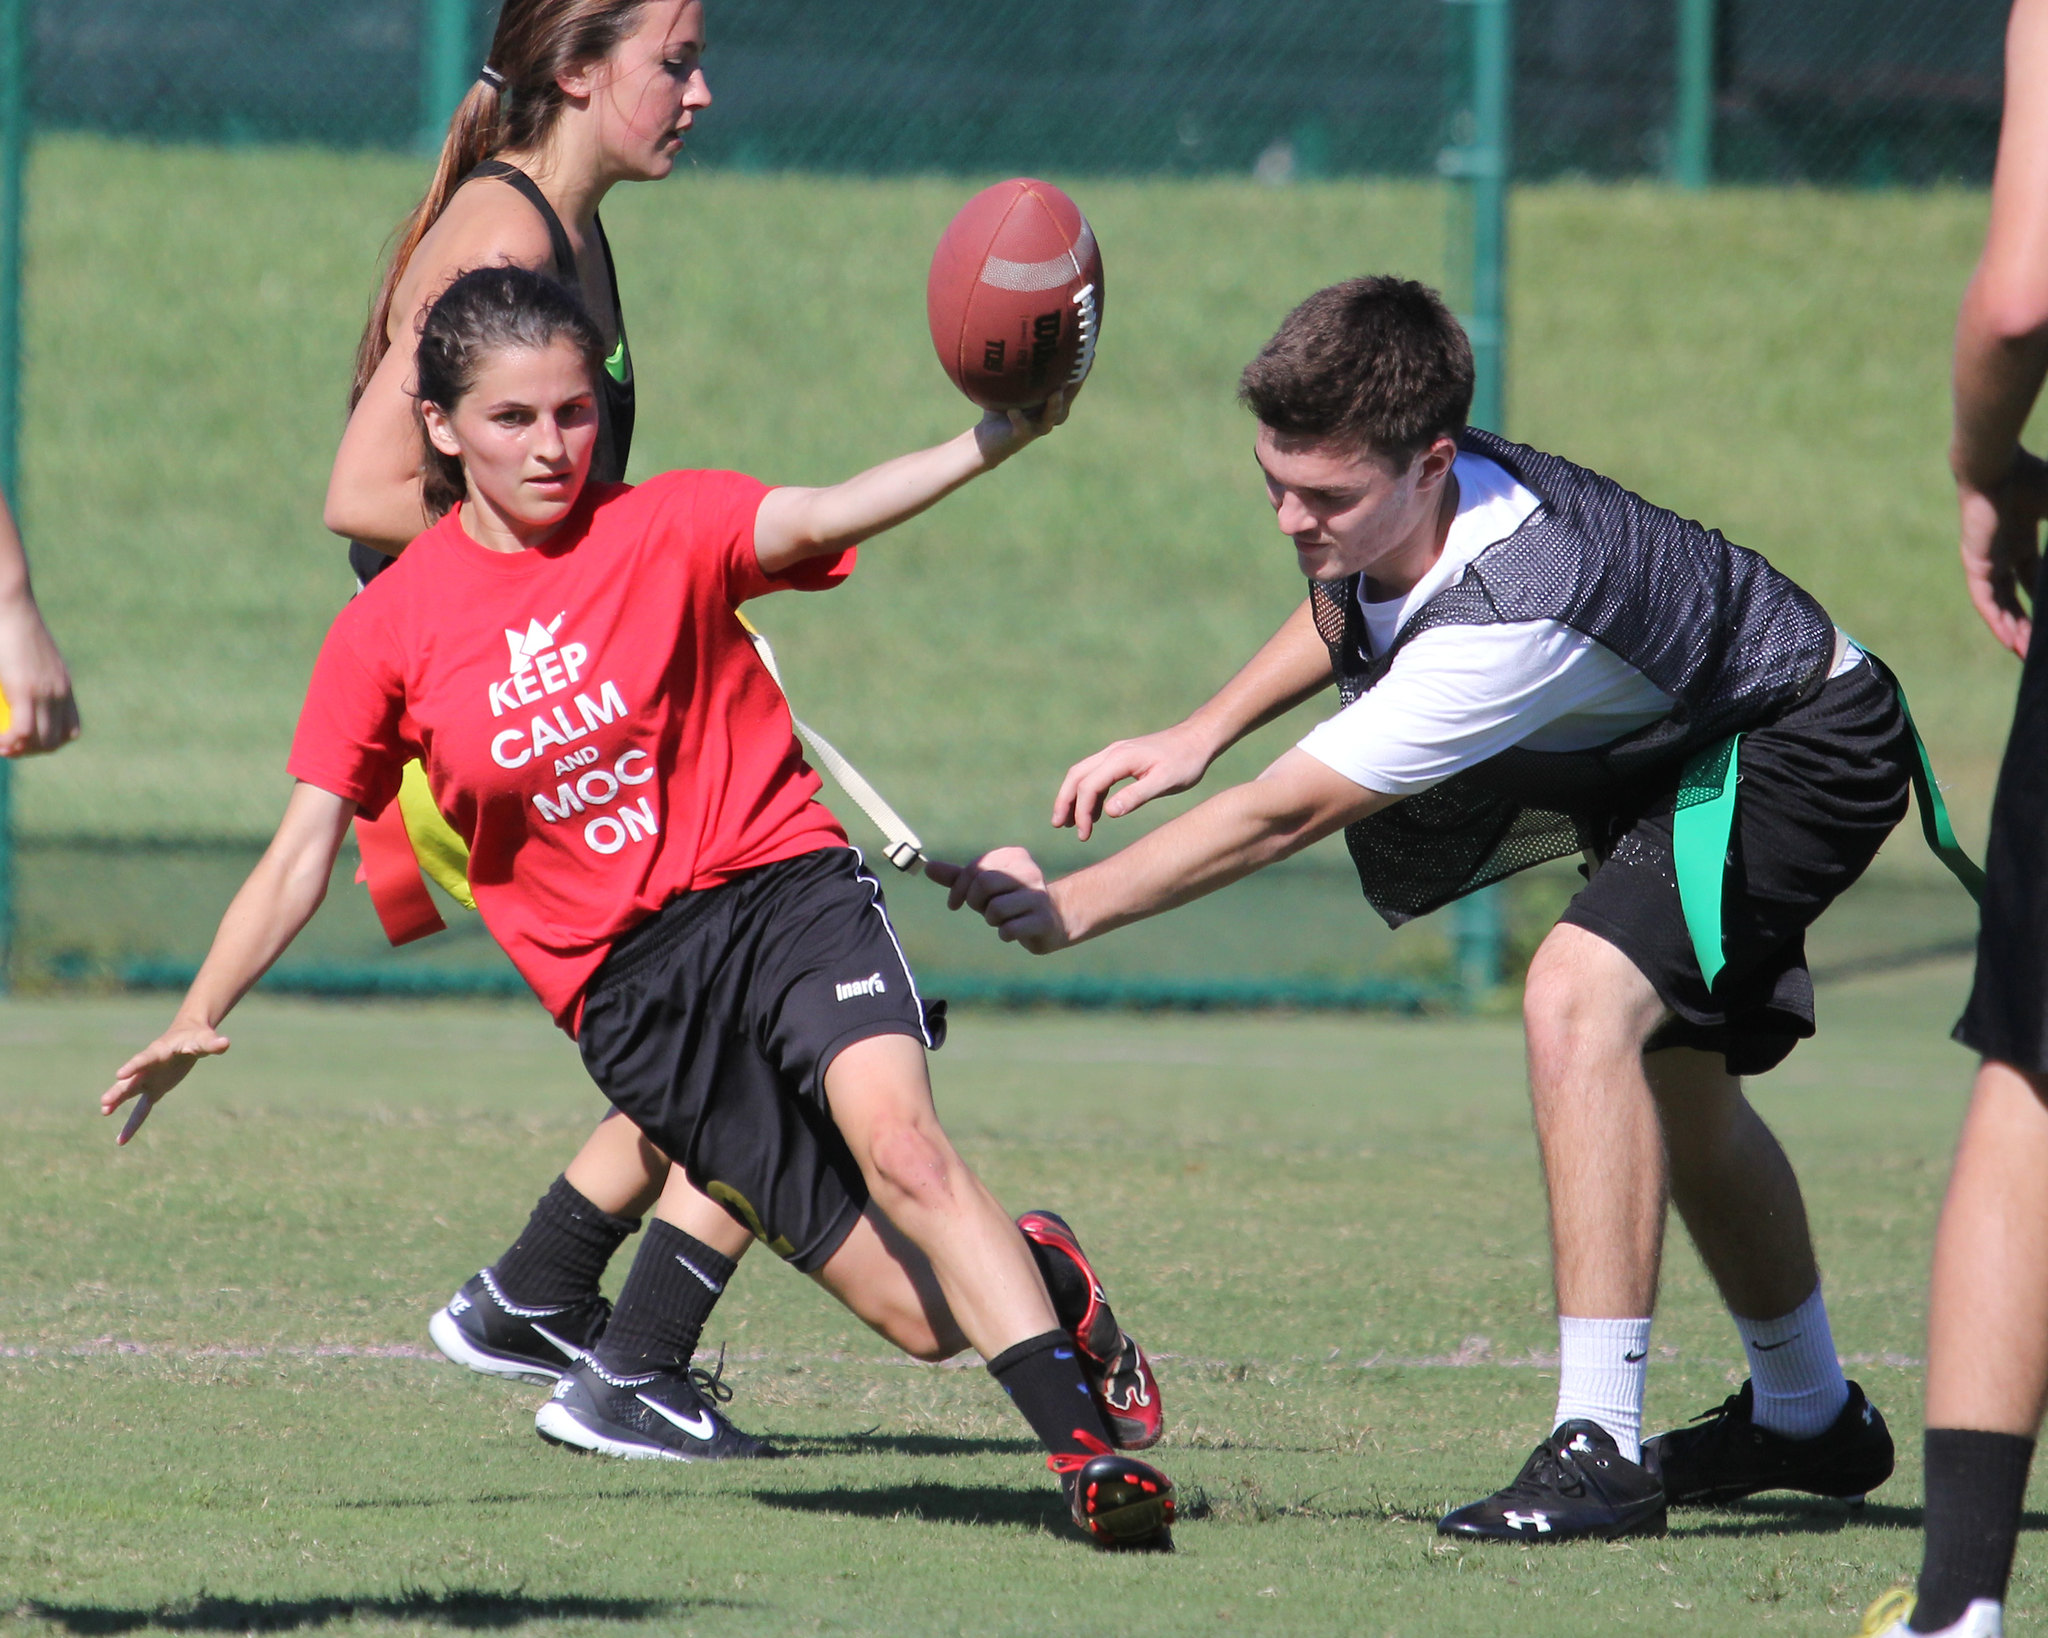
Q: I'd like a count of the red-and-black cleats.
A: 2